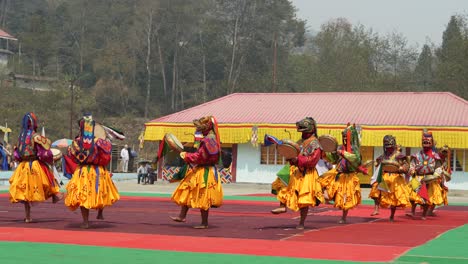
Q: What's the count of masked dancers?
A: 8